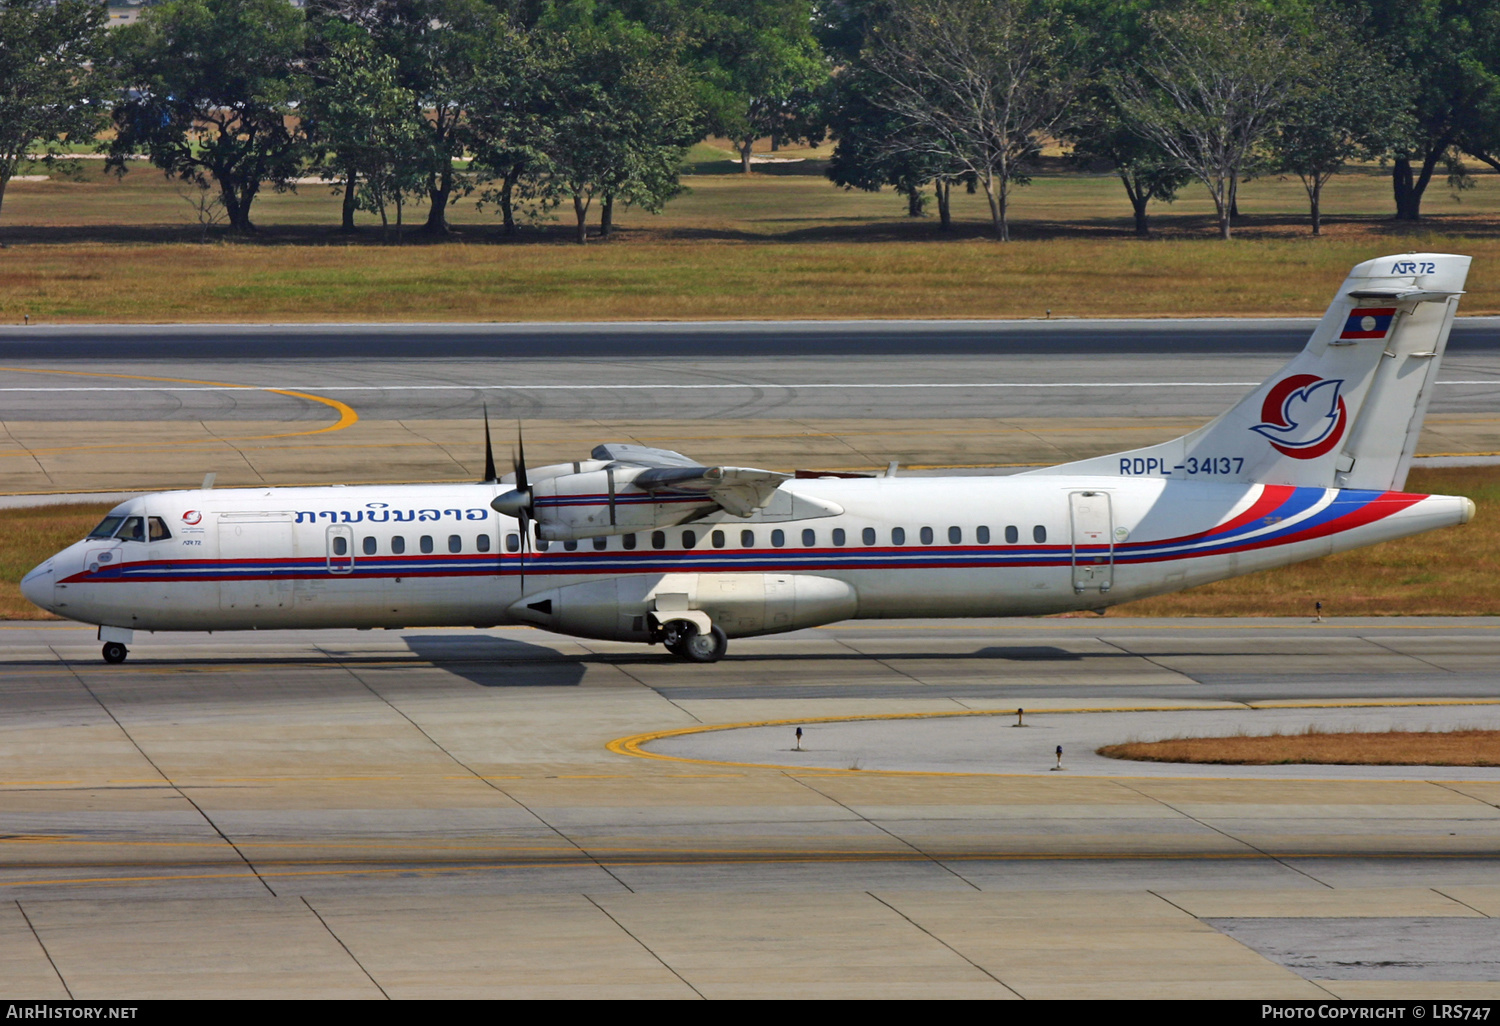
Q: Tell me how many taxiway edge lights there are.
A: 4